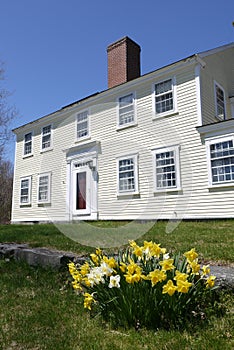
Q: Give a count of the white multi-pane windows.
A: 11